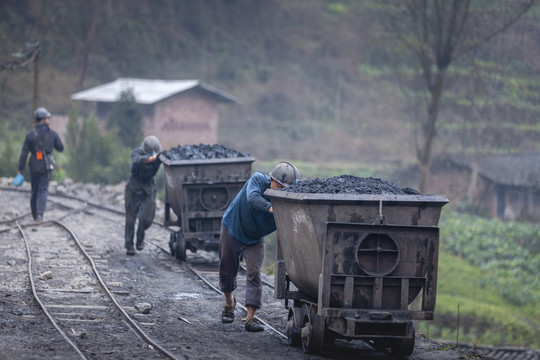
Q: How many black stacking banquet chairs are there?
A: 0